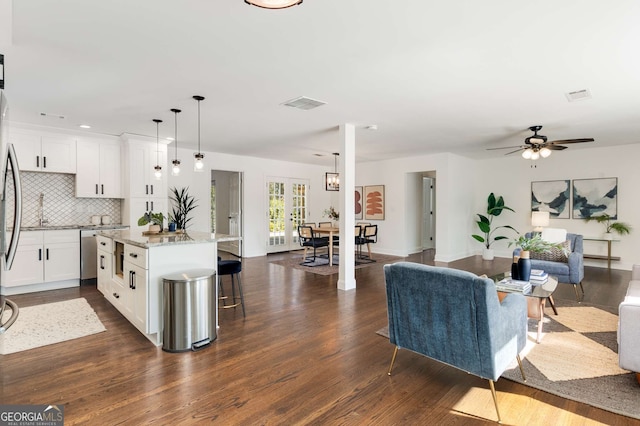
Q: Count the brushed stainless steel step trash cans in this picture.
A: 1